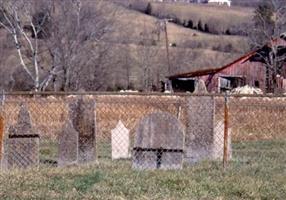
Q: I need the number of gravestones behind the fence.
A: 7